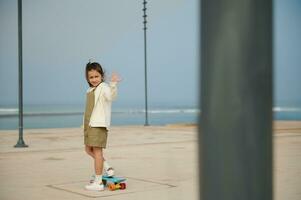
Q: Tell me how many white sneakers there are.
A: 2